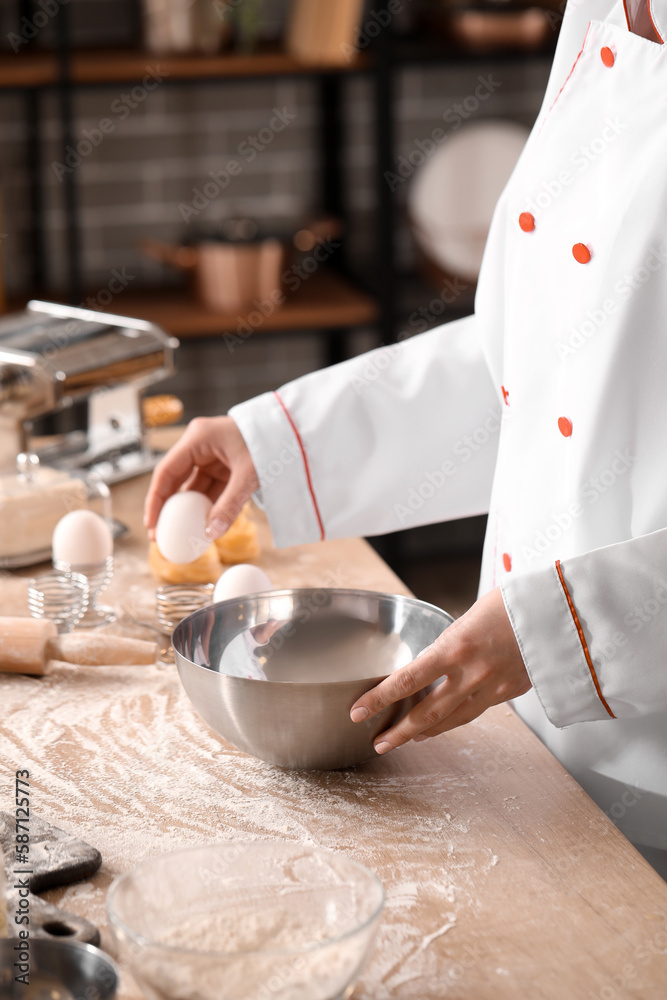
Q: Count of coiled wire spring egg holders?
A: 3